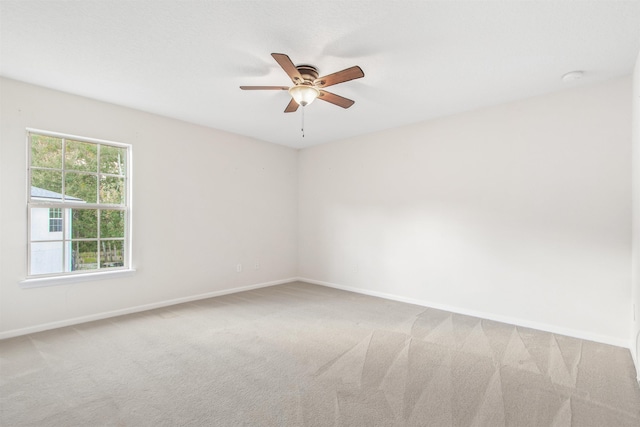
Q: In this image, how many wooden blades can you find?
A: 5